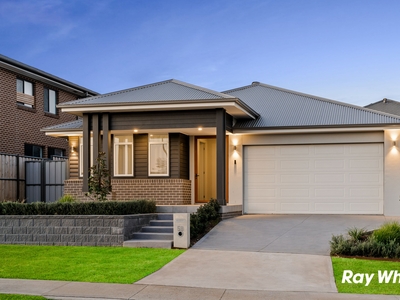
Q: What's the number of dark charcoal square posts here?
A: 4